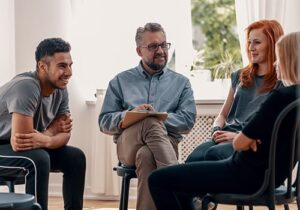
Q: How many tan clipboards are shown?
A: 1